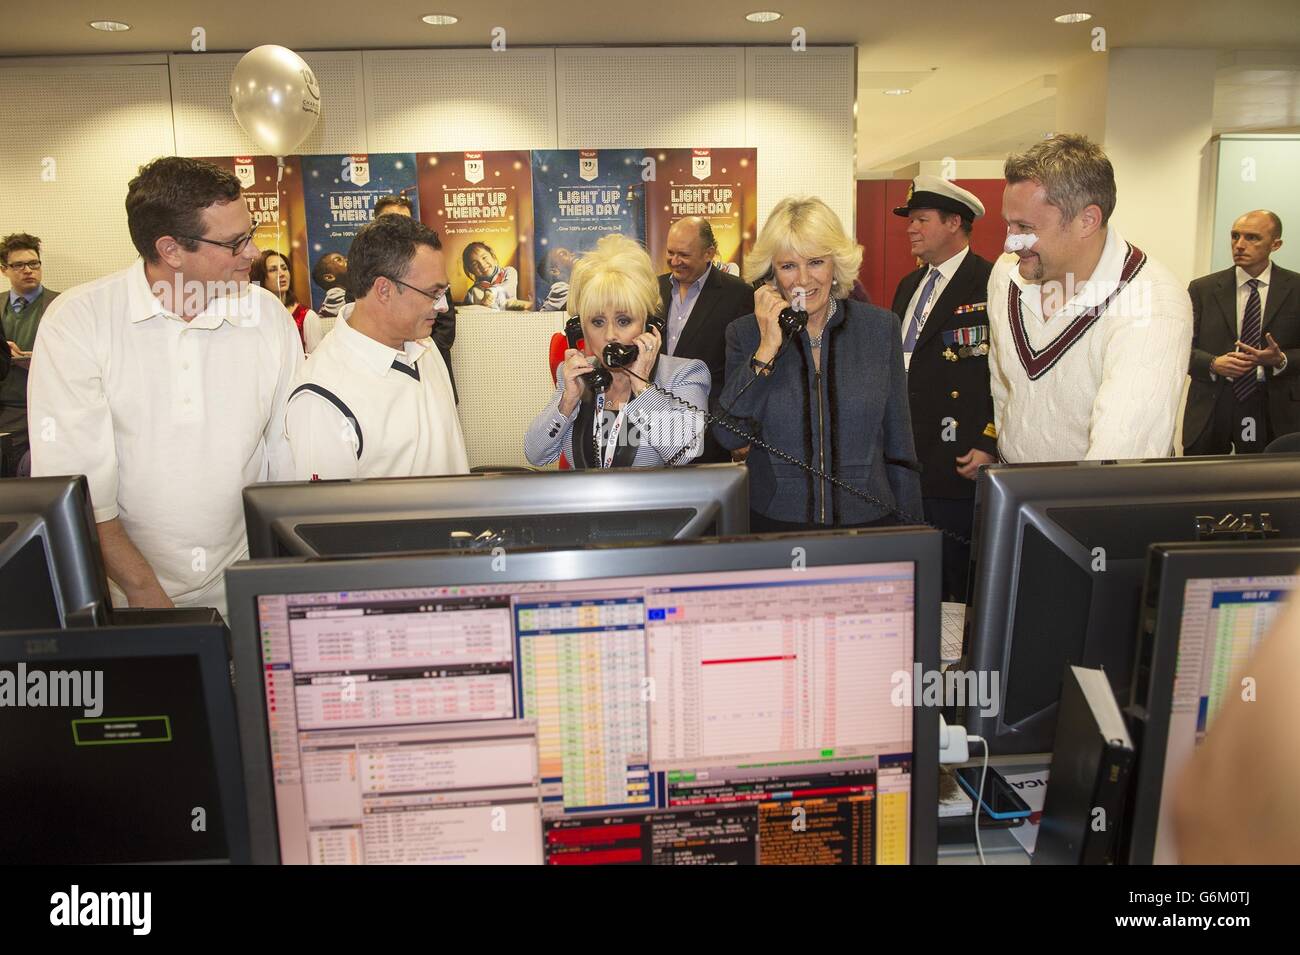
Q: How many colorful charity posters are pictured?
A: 5